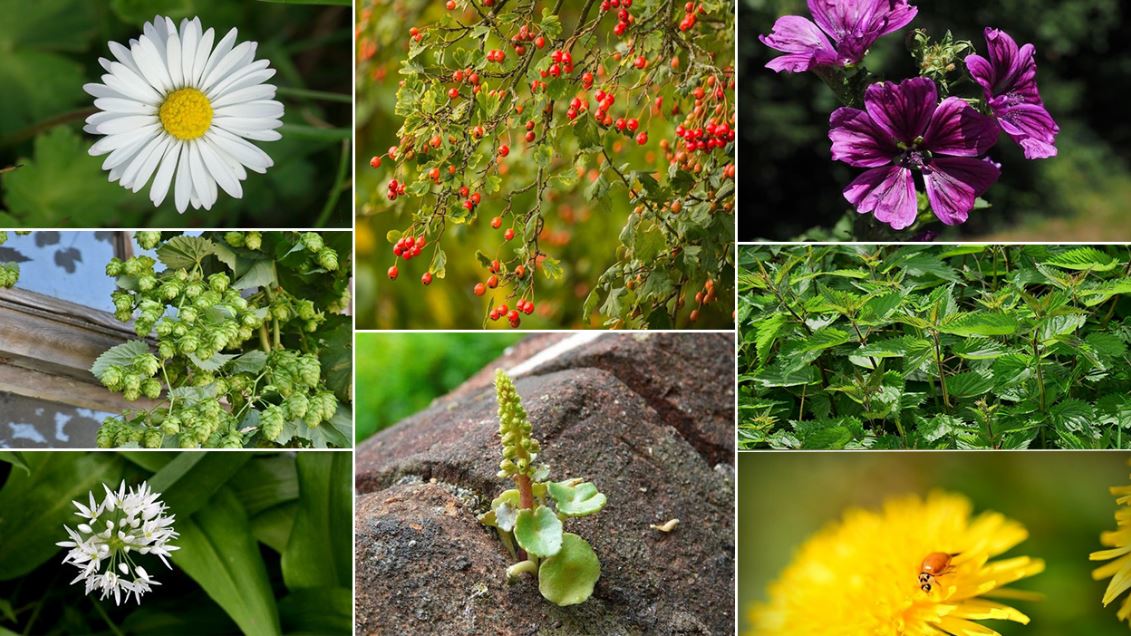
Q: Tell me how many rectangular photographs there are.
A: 8